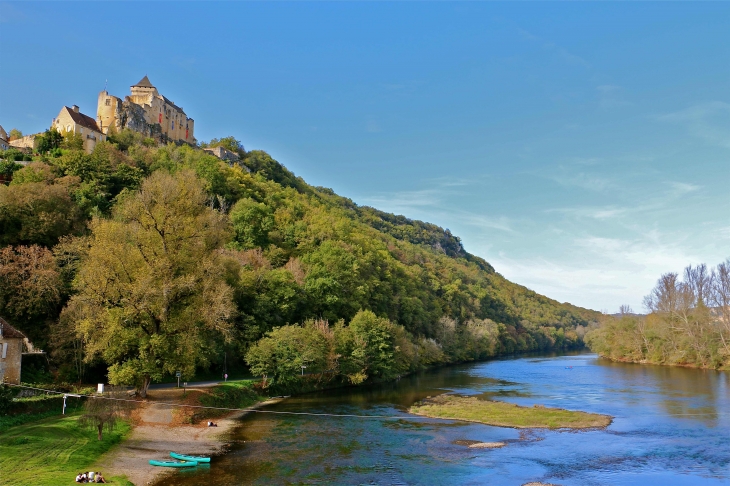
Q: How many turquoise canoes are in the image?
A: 2